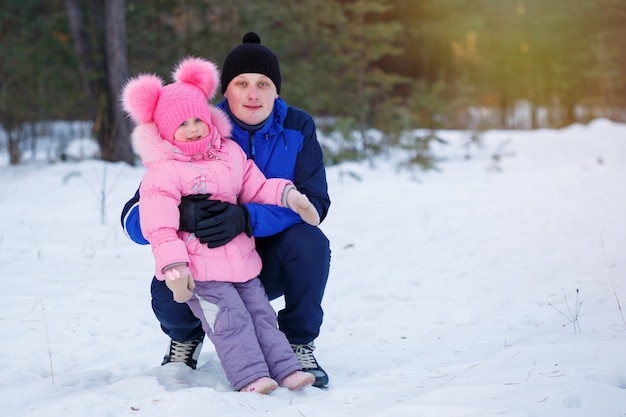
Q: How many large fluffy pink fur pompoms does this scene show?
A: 2